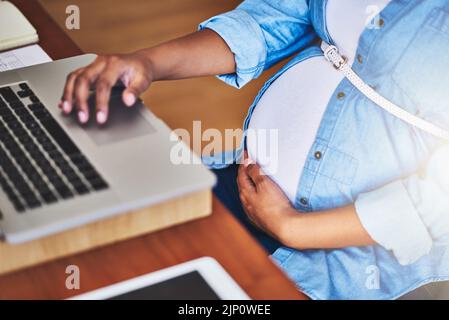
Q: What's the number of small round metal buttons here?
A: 5